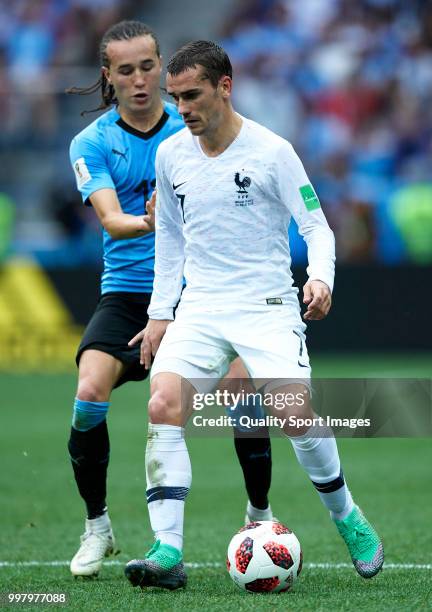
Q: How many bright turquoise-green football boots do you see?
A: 2